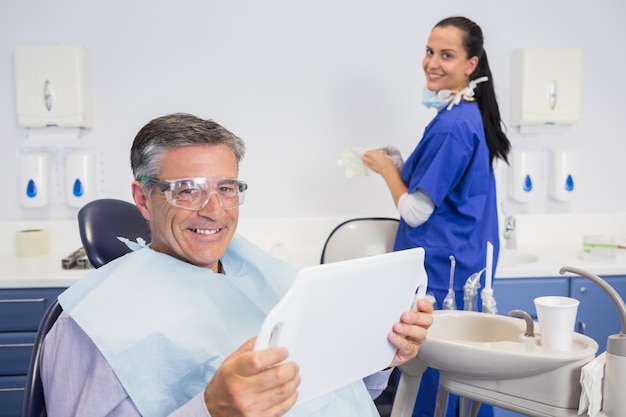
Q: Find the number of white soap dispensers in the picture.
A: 4